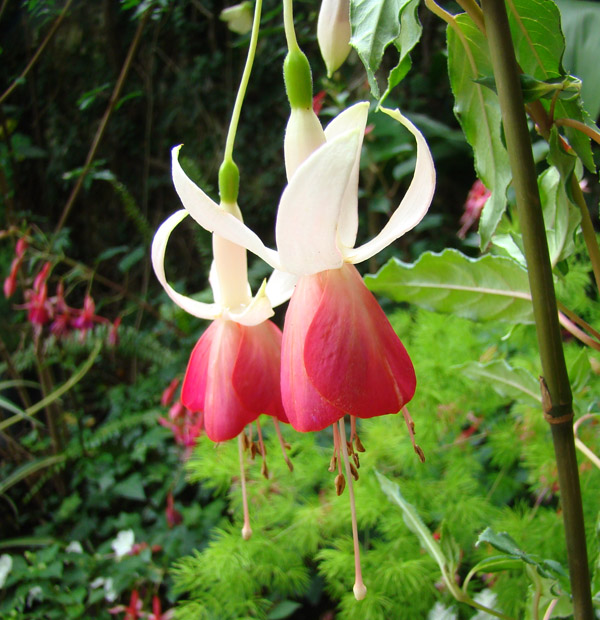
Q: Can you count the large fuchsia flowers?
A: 2